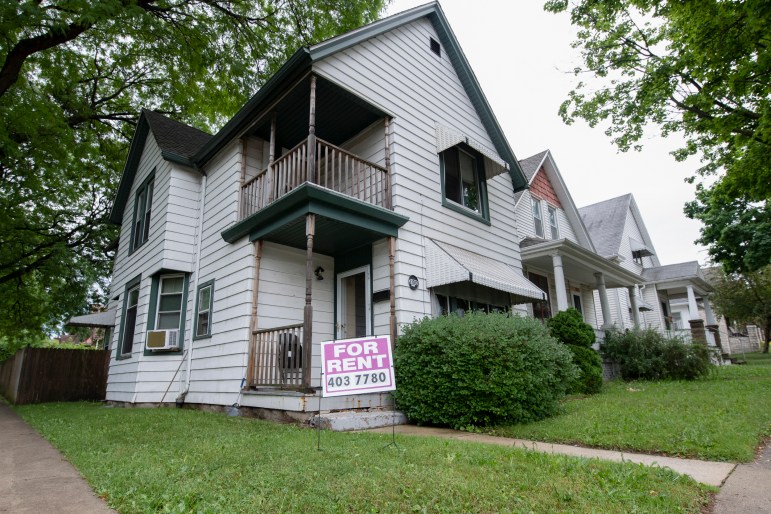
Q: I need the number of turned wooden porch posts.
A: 7